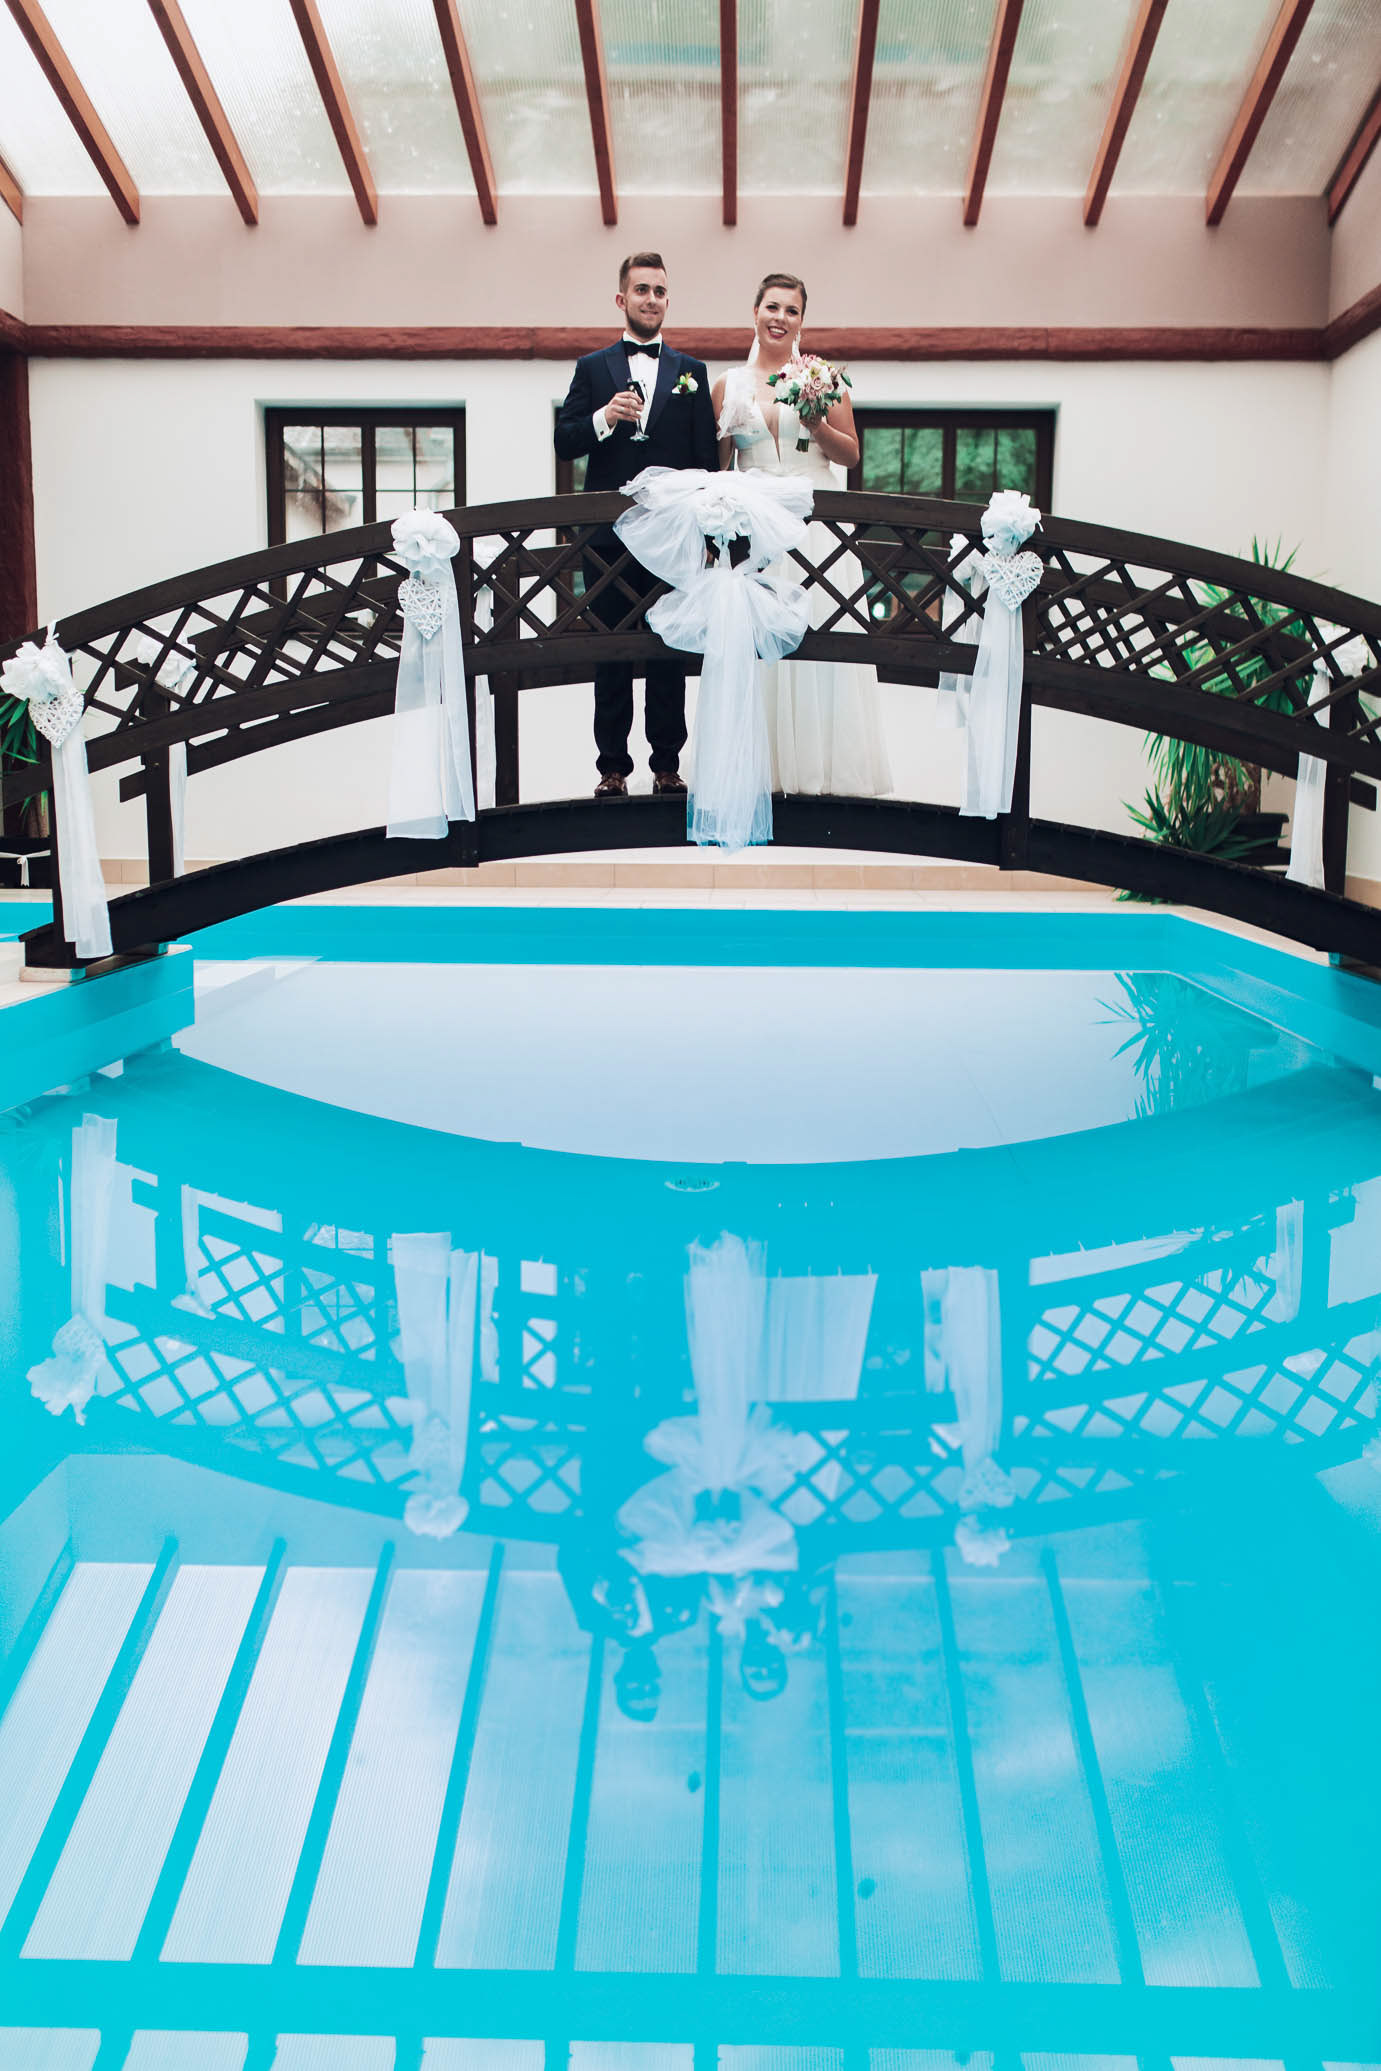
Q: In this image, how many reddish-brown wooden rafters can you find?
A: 12